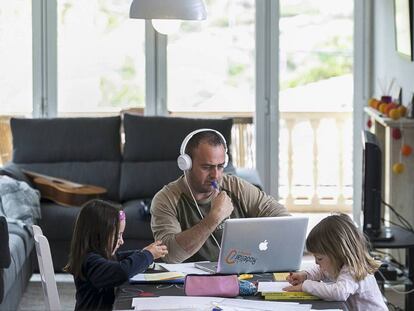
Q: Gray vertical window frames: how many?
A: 4